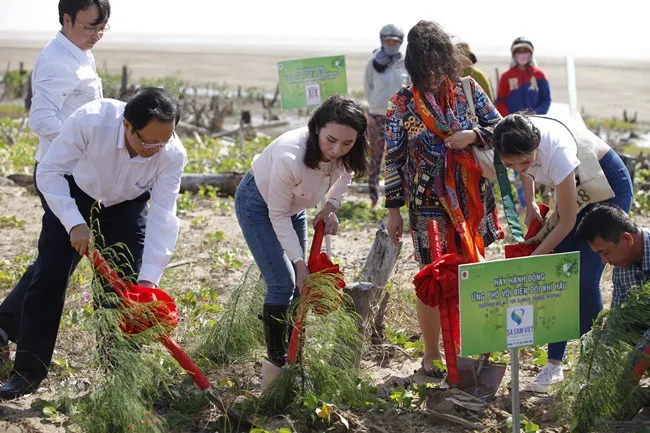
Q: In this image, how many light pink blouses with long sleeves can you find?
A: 1